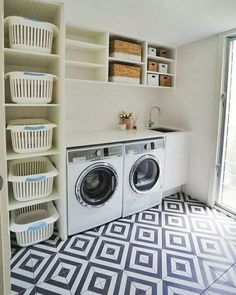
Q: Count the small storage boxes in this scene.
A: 6